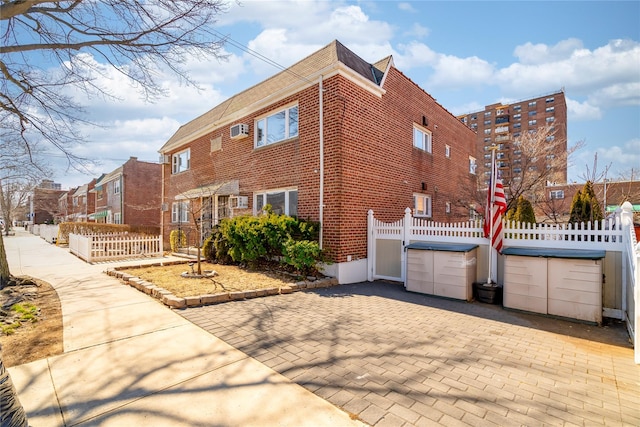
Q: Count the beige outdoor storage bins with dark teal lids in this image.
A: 2